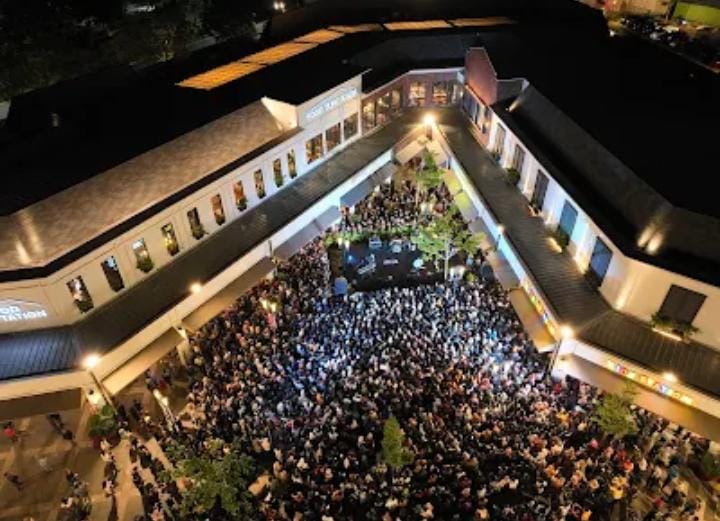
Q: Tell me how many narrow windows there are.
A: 10